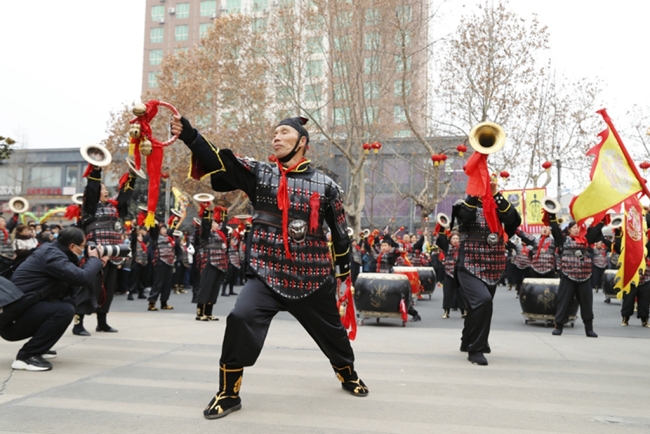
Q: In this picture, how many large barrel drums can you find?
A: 5